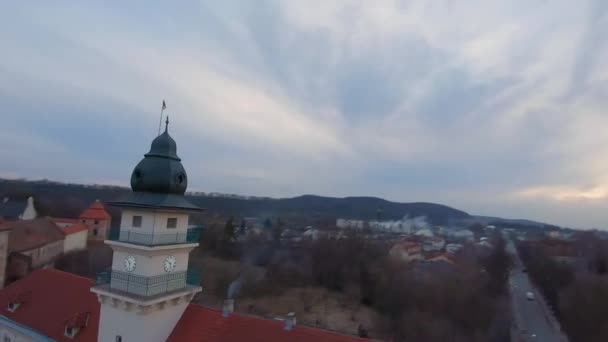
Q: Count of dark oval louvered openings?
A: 2